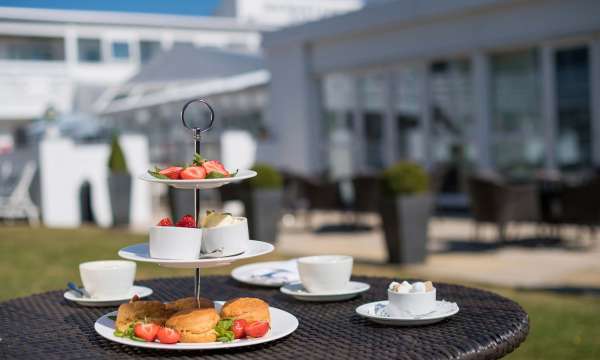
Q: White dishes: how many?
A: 12